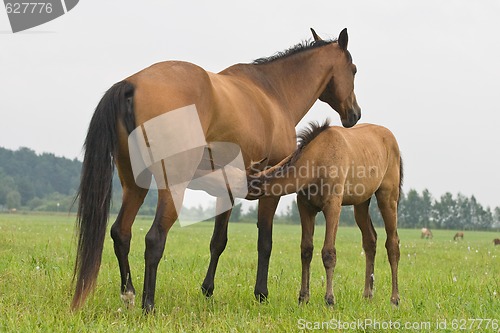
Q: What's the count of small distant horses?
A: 3